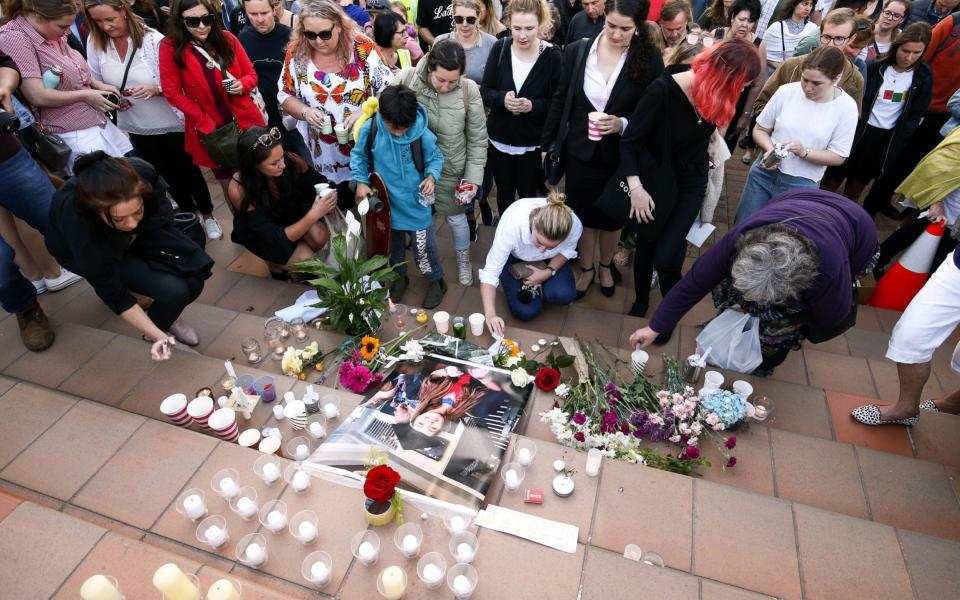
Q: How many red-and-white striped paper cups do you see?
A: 4